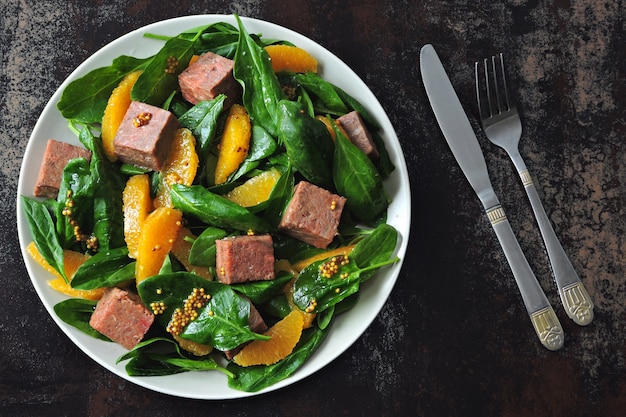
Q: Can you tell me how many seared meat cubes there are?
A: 8